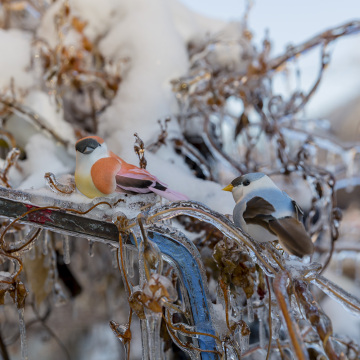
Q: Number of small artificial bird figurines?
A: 2